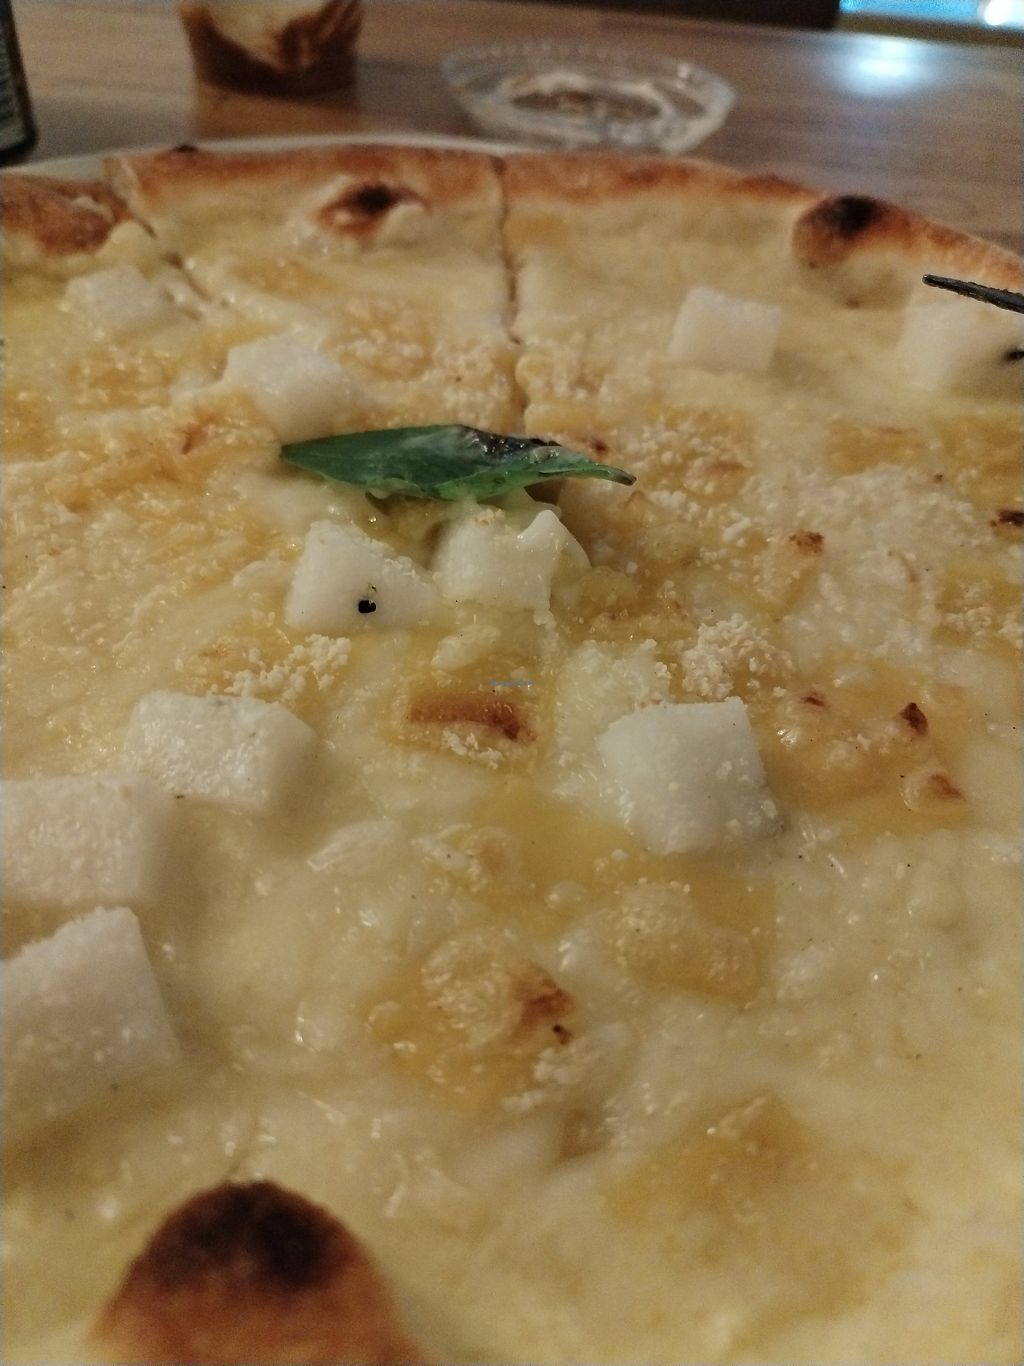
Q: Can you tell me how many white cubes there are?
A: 10